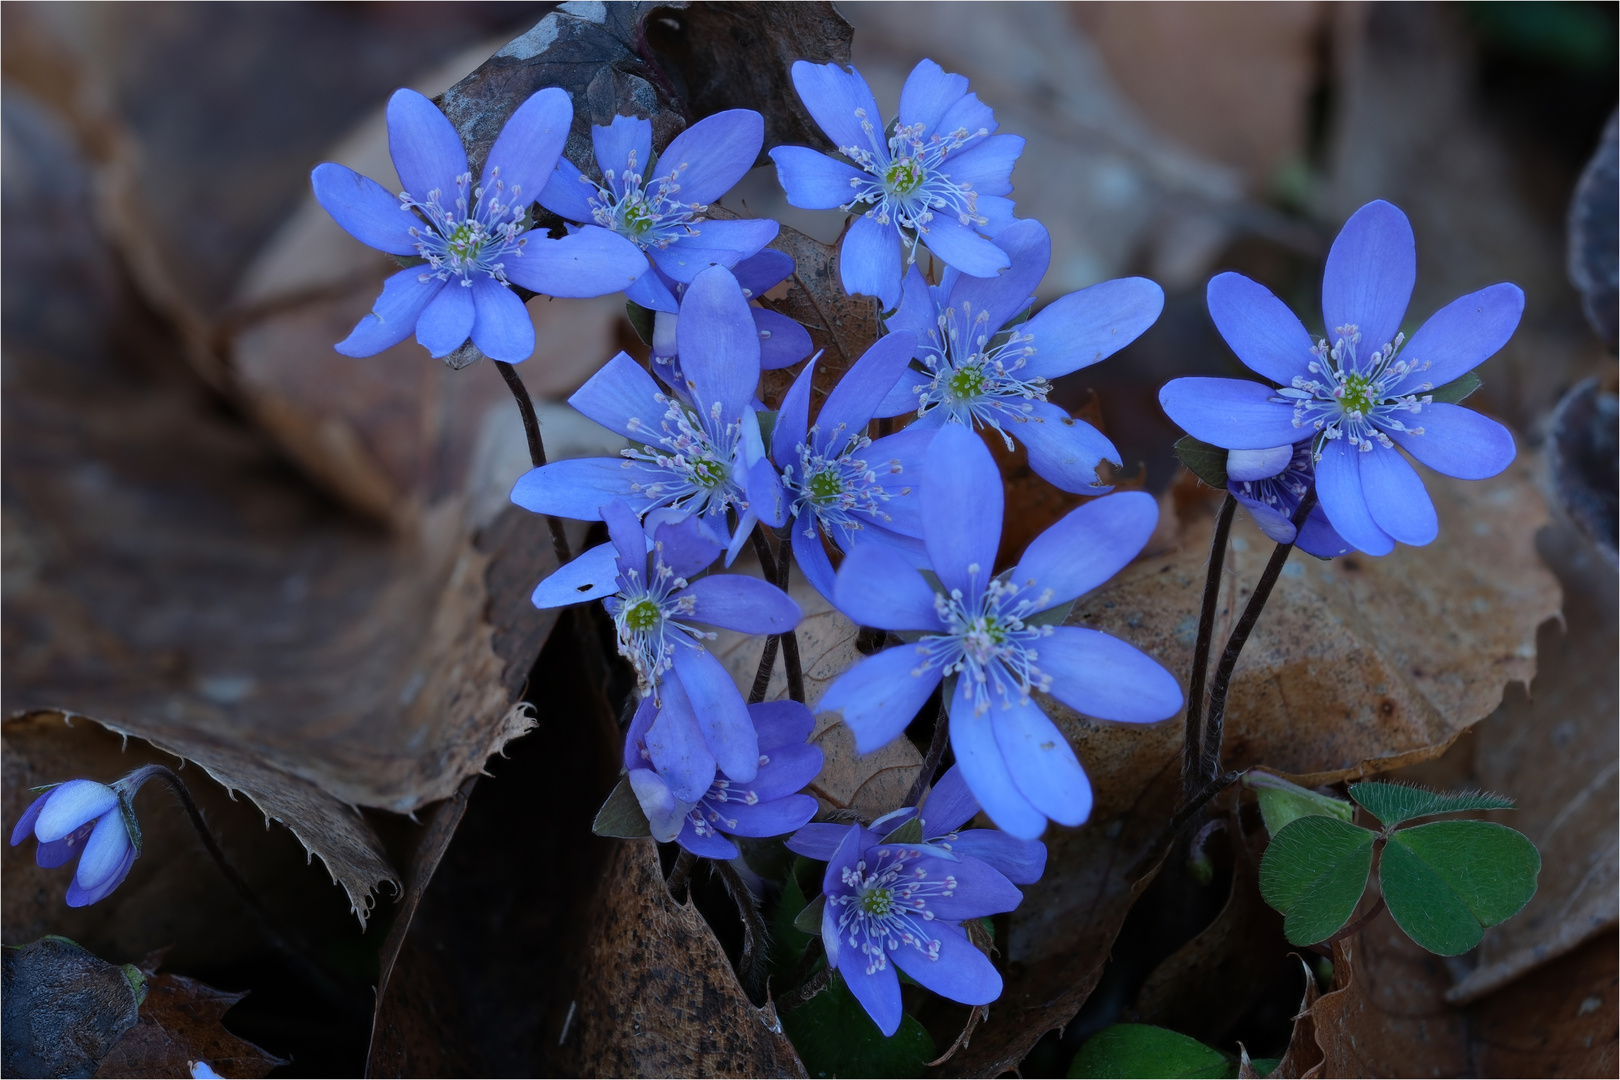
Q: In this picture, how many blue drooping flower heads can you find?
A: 1